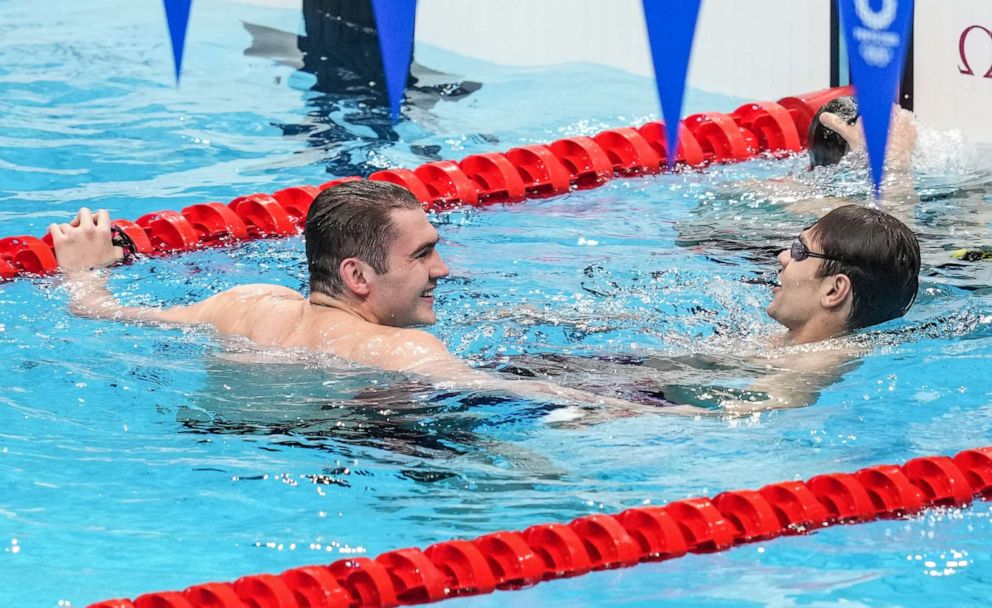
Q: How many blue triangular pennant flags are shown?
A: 4